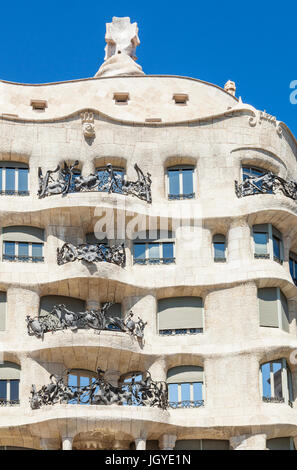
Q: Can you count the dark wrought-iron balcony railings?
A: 5